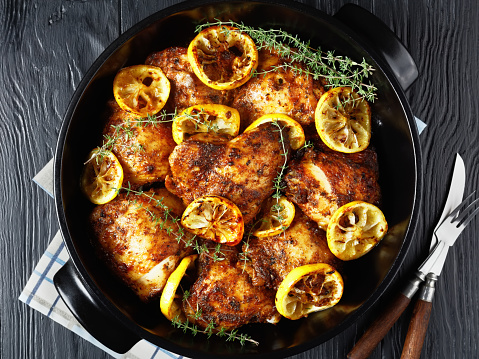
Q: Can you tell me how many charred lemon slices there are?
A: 11